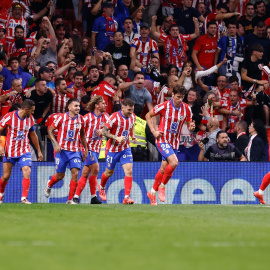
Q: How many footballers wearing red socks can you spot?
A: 6